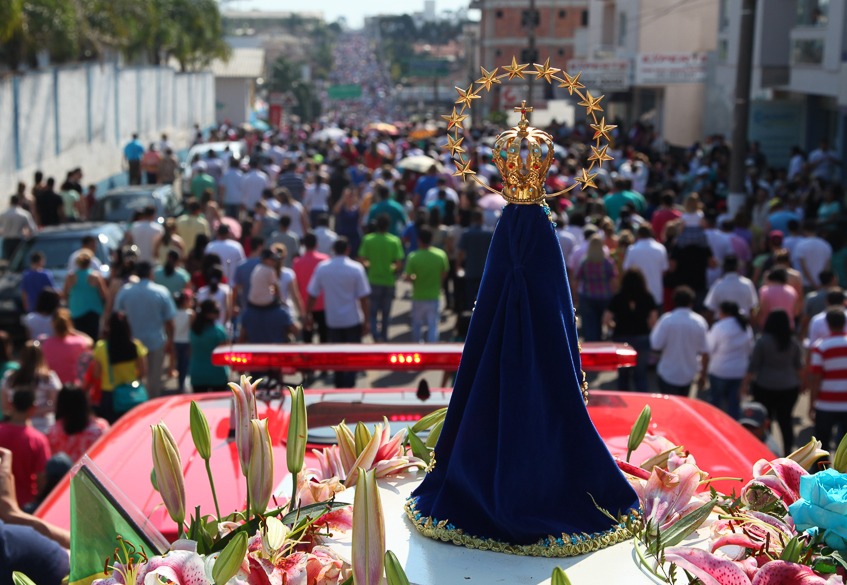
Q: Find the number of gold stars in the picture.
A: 12